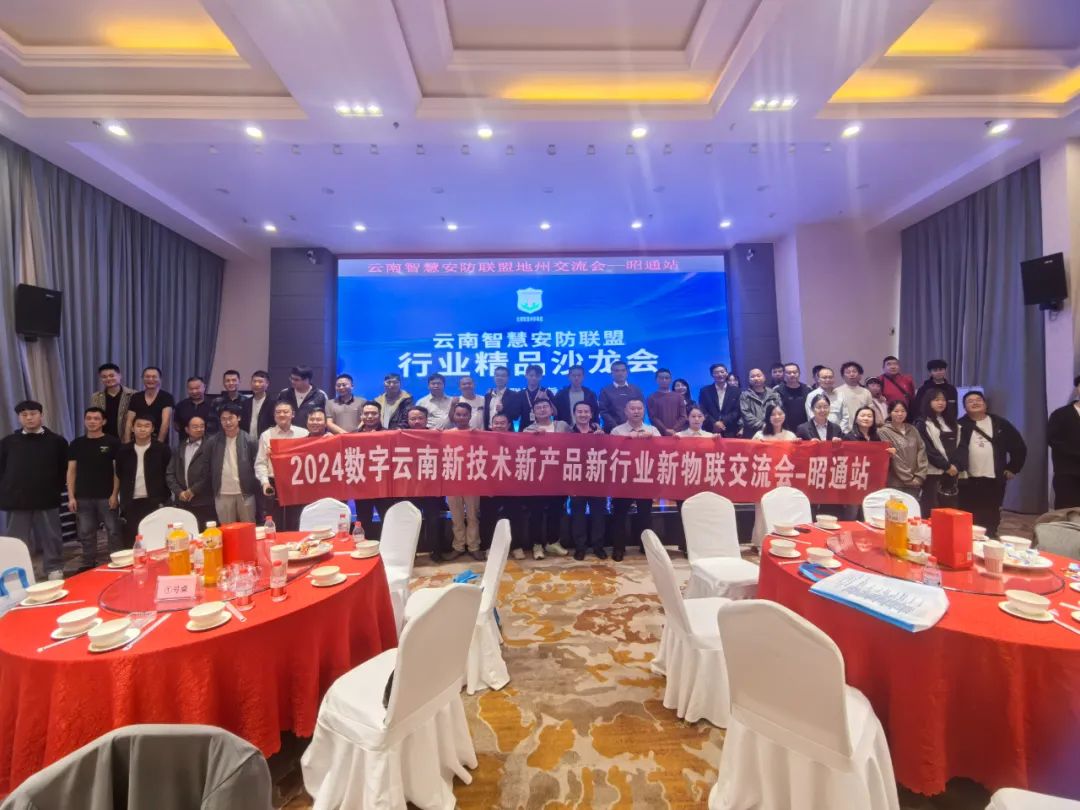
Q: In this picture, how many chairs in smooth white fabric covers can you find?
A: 12